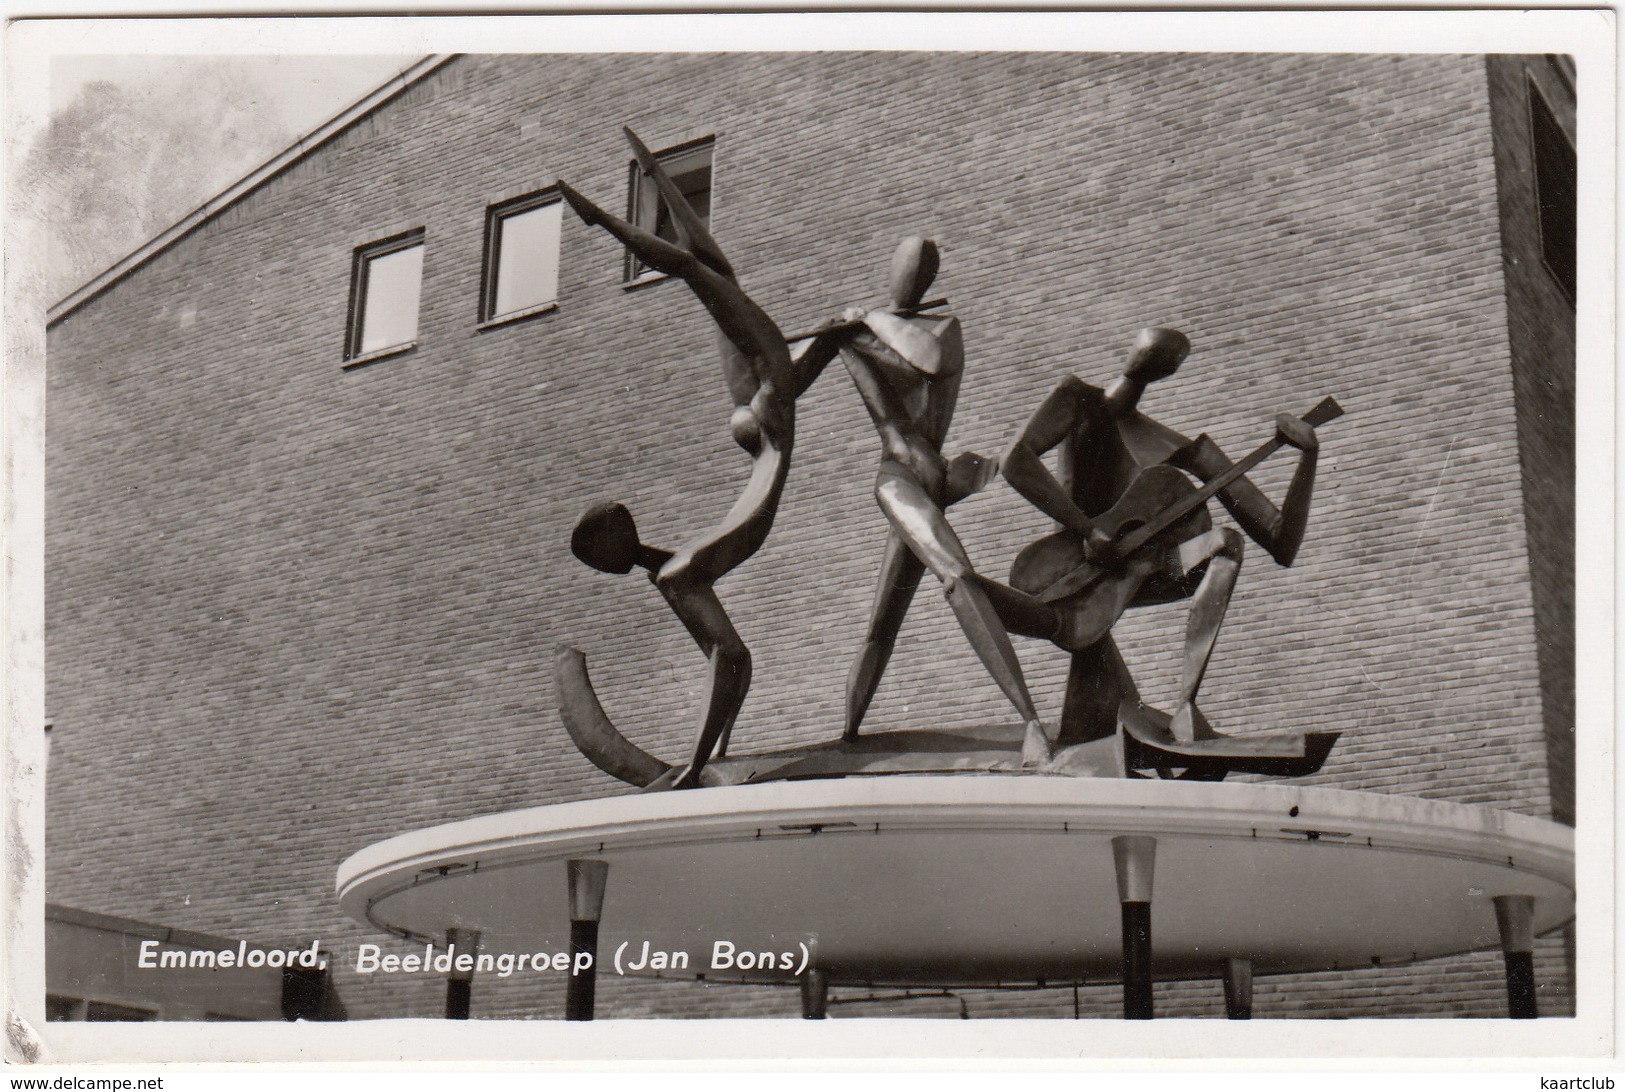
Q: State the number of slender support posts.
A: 6